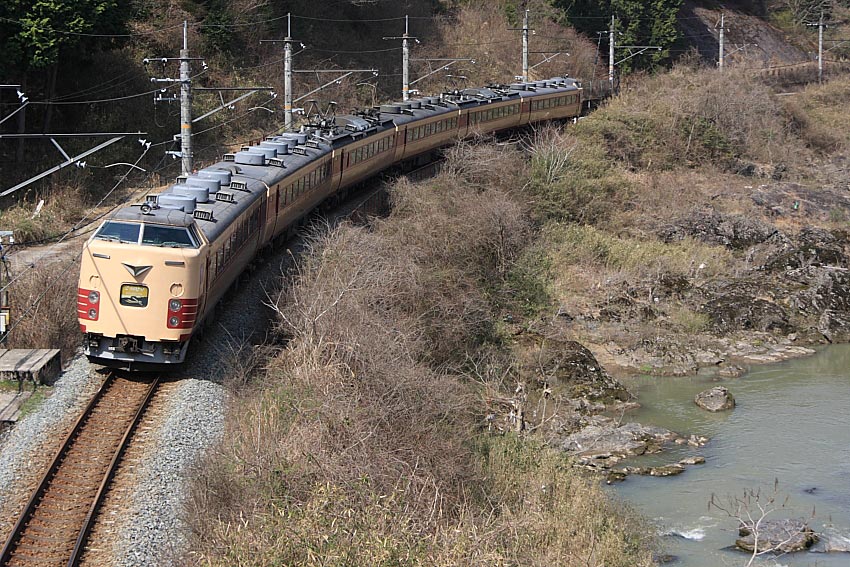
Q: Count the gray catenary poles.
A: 7